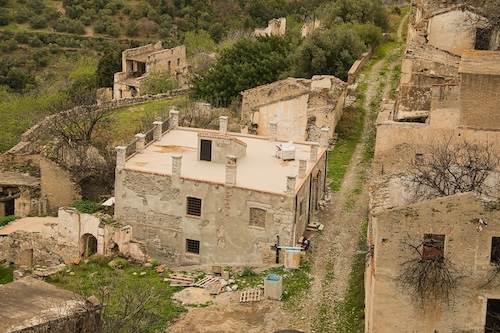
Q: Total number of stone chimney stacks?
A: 12